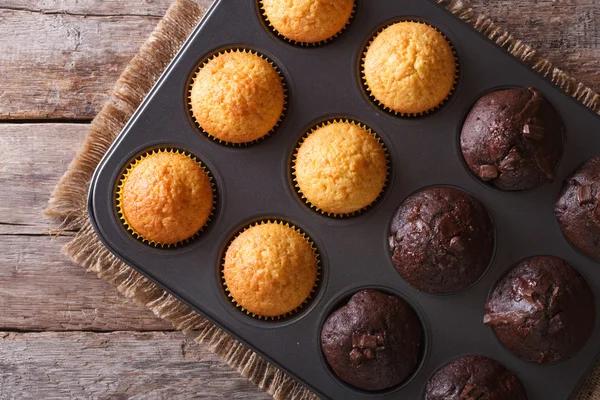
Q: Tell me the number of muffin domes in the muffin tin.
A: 12